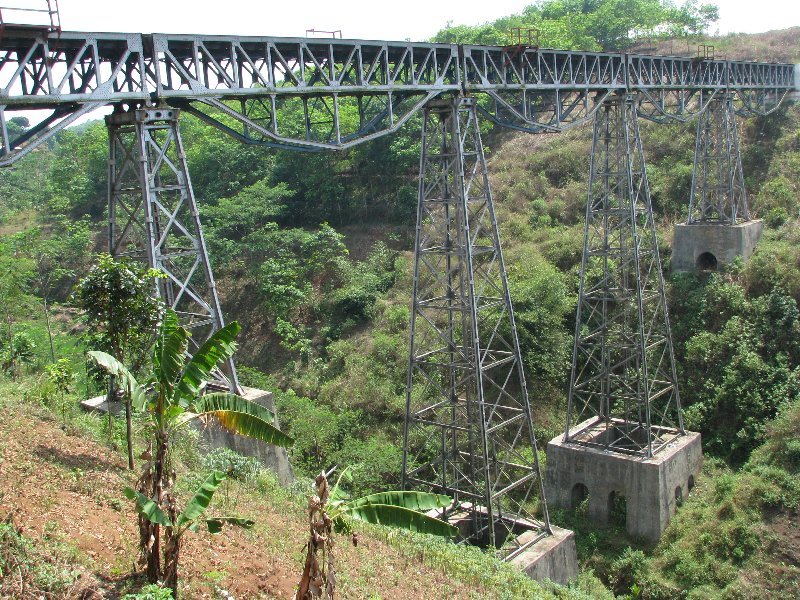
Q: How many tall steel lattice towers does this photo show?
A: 4